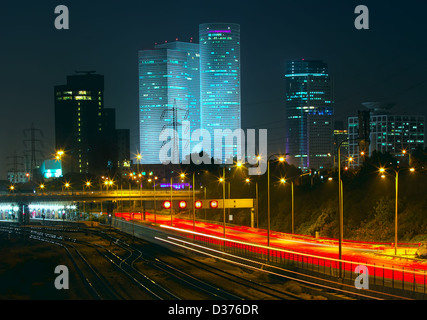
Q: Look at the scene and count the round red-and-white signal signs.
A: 4